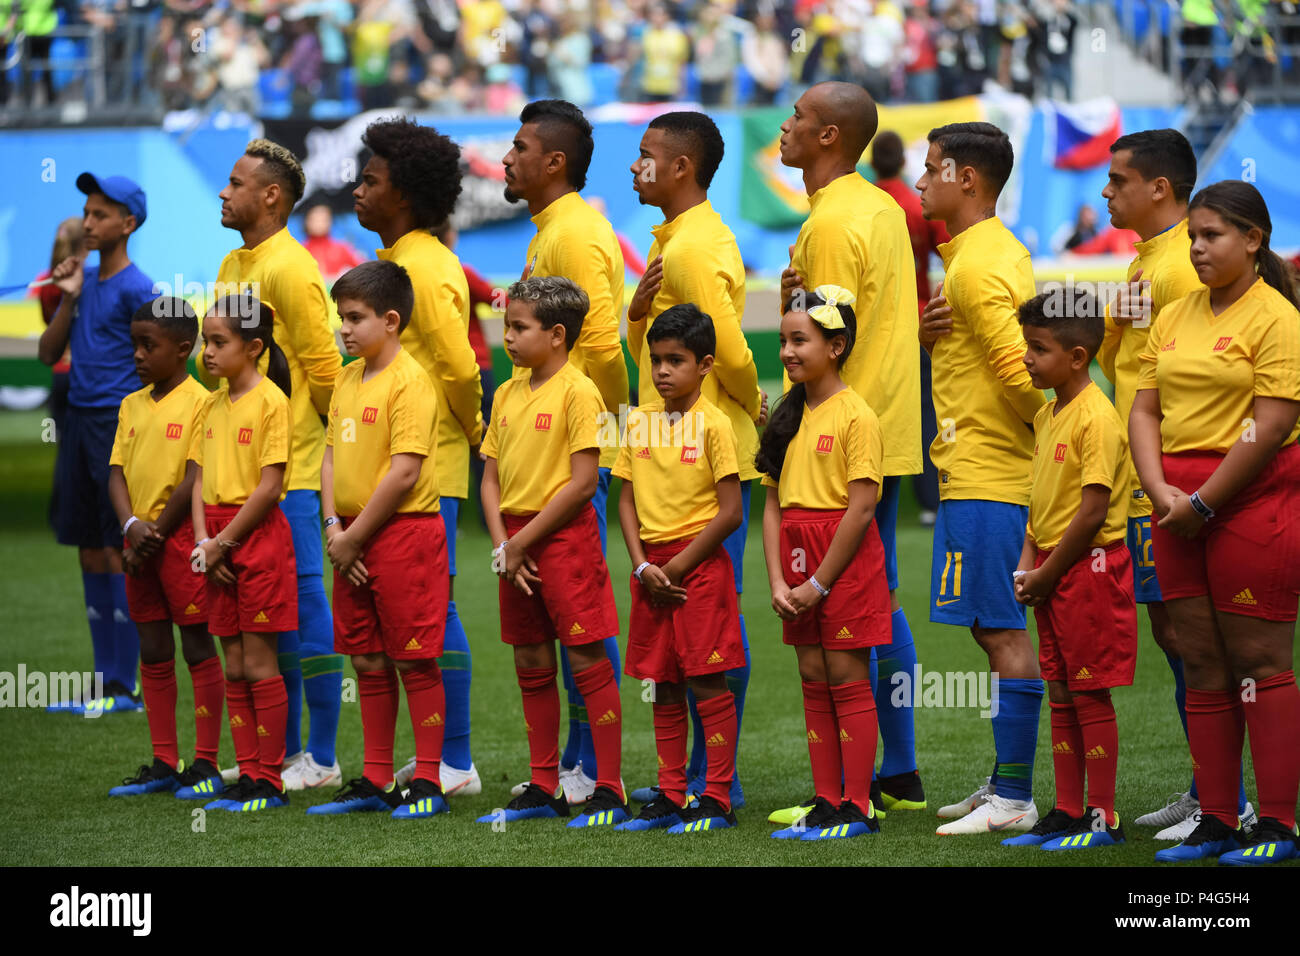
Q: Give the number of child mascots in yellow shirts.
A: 8